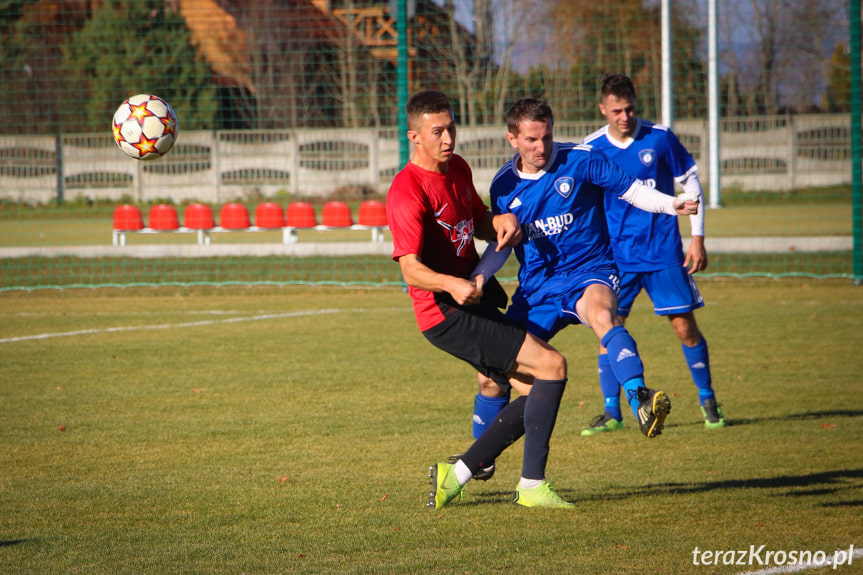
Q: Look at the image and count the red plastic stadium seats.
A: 8